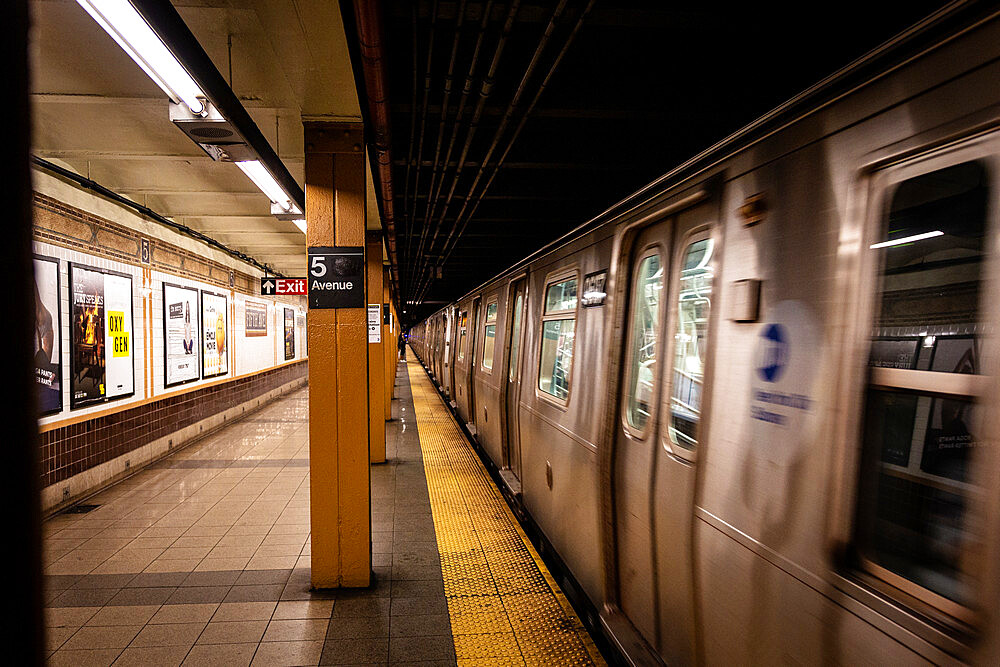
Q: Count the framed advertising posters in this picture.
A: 5